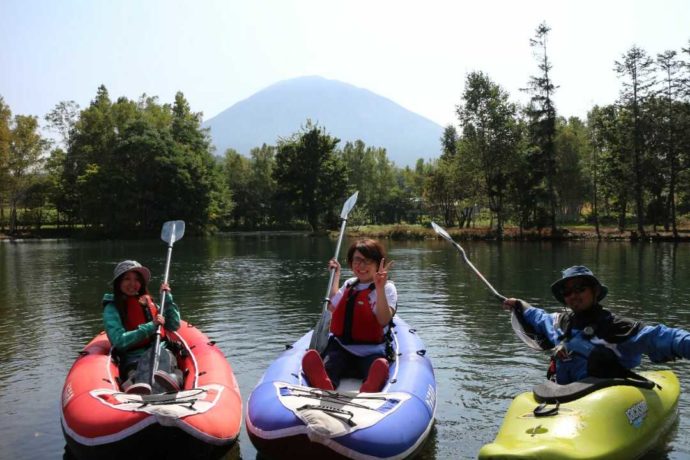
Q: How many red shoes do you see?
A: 2